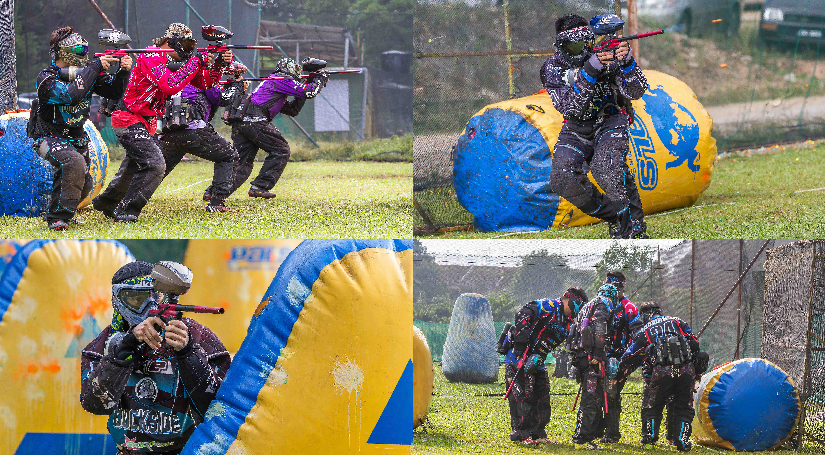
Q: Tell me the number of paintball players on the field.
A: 10